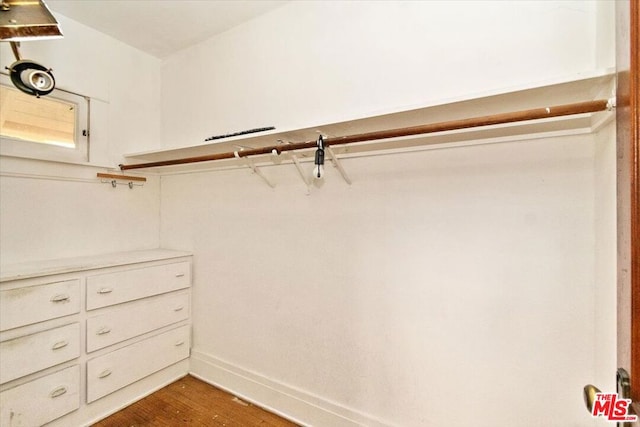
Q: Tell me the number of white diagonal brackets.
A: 3